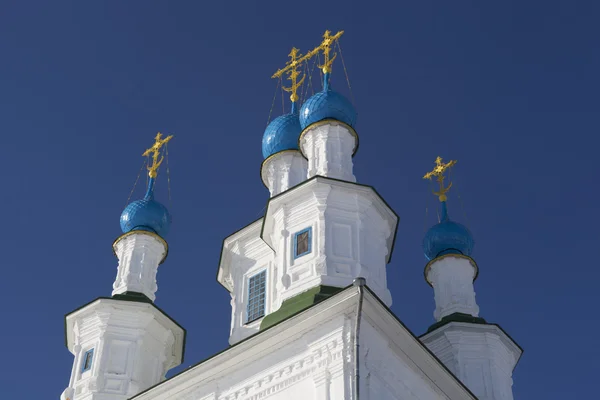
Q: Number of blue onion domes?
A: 4